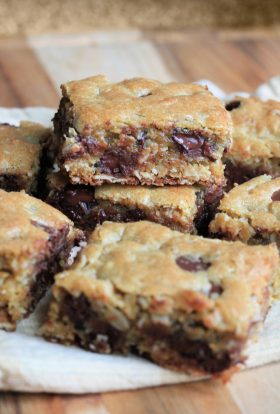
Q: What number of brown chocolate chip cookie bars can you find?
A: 7